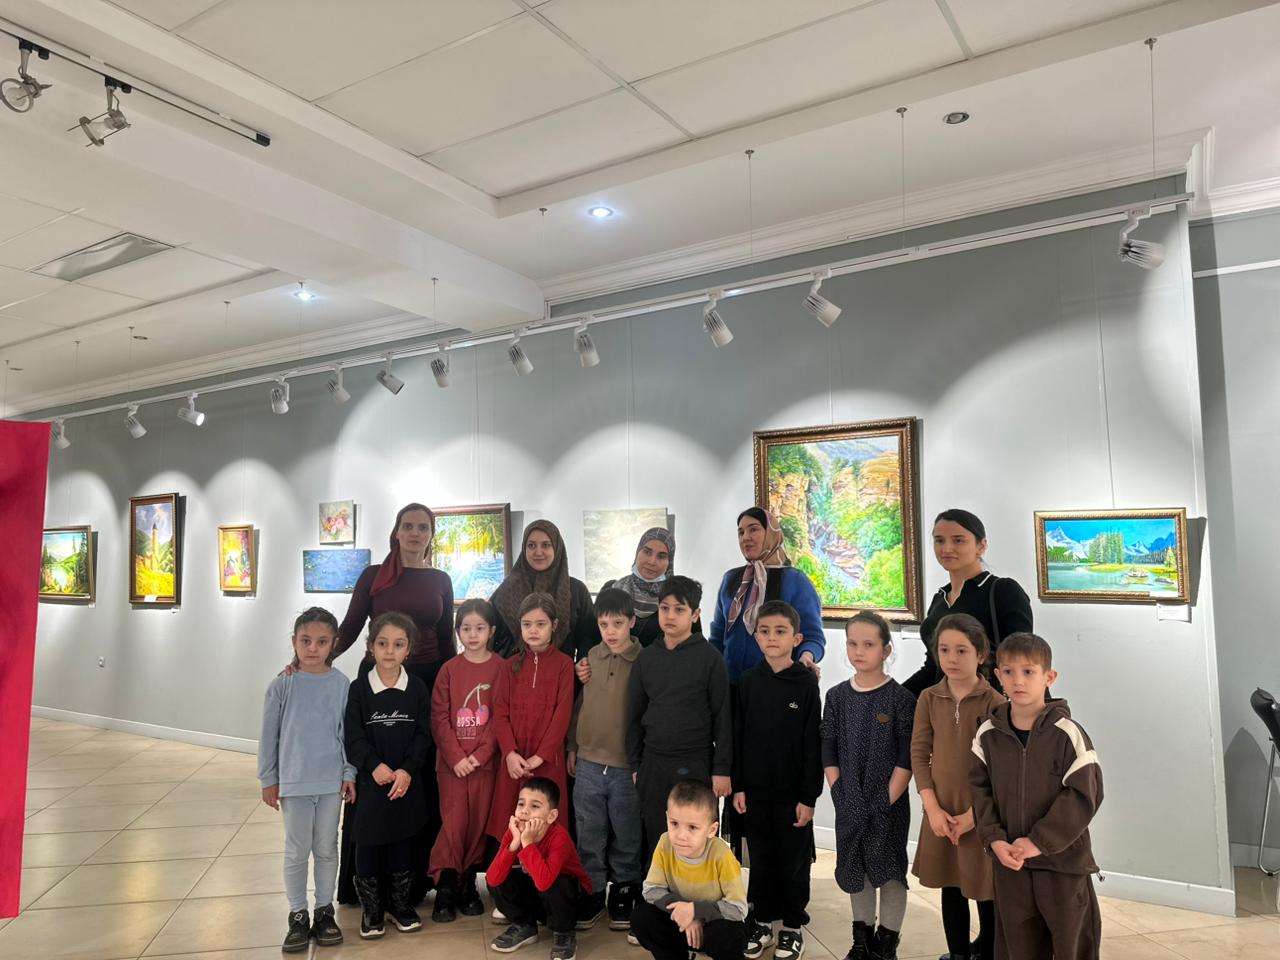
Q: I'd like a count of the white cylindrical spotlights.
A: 12